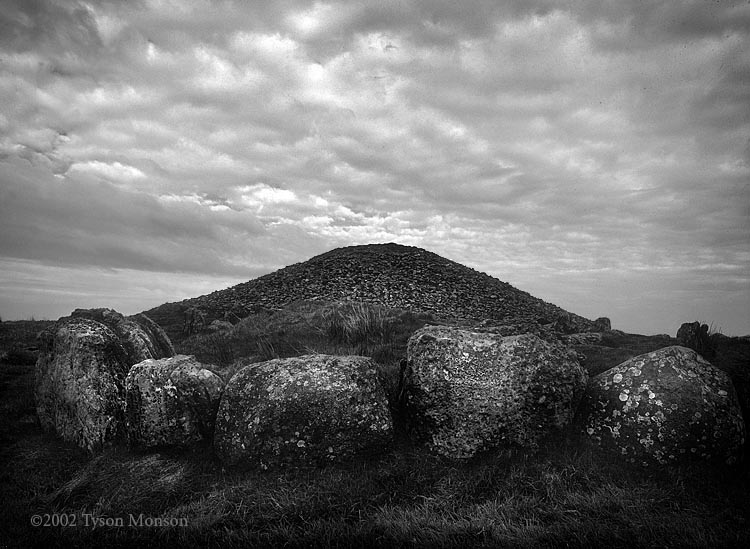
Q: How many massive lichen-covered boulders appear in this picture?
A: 5